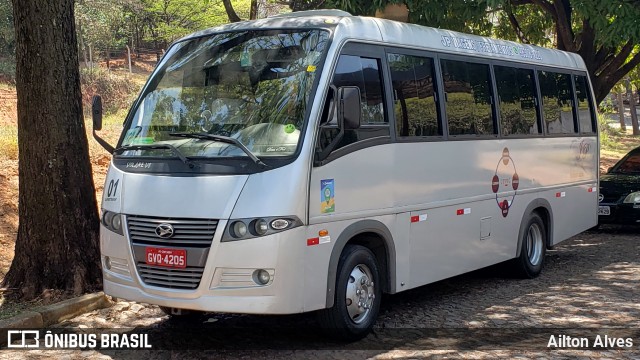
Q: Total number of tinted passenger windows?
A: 5